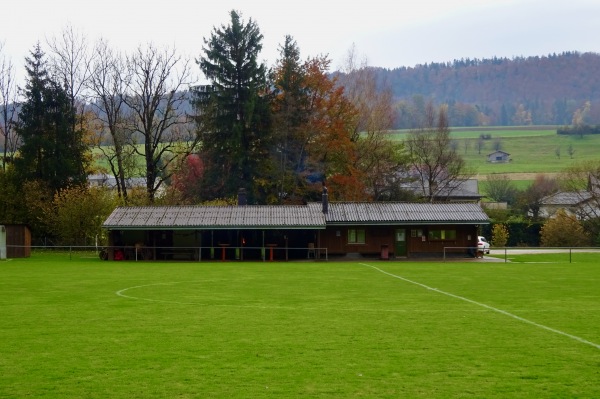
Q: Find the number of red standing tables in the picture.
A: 2